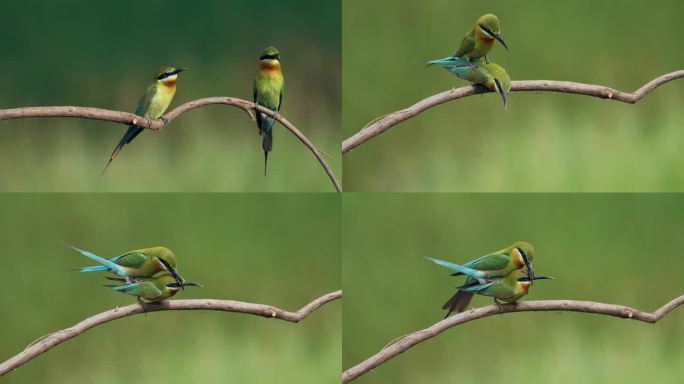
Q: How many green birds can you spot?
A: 8